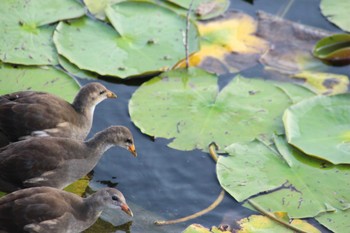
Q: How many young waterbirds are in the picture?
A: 3